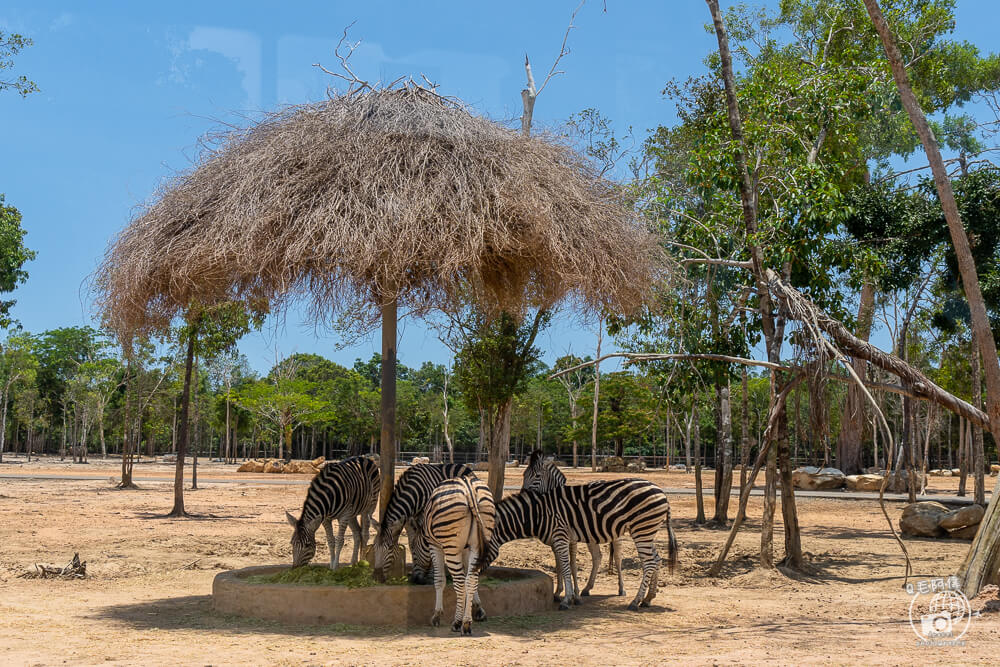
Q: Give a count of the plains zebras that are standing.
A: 5